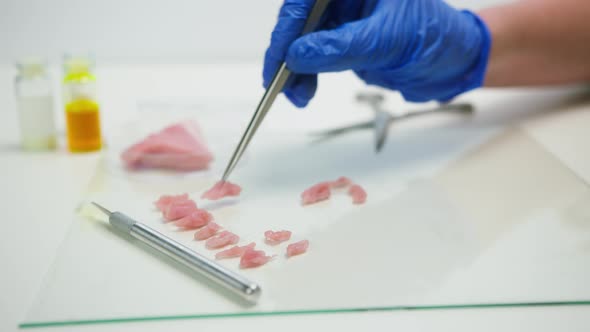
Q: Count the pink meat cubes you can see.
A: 13